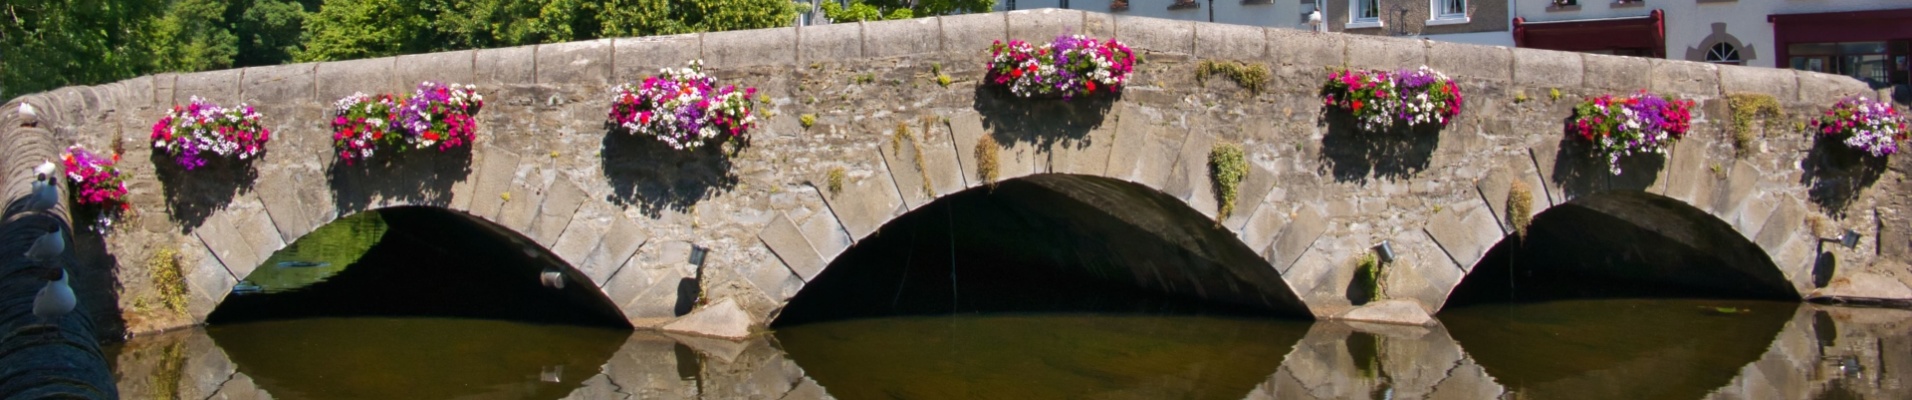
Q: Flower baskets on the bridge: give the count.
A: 8